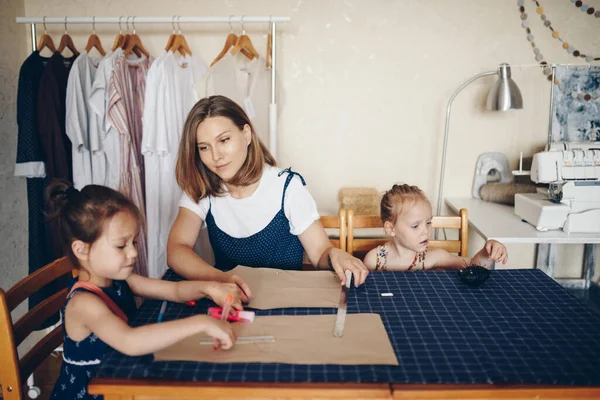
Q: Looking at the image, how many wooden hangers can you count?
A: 11